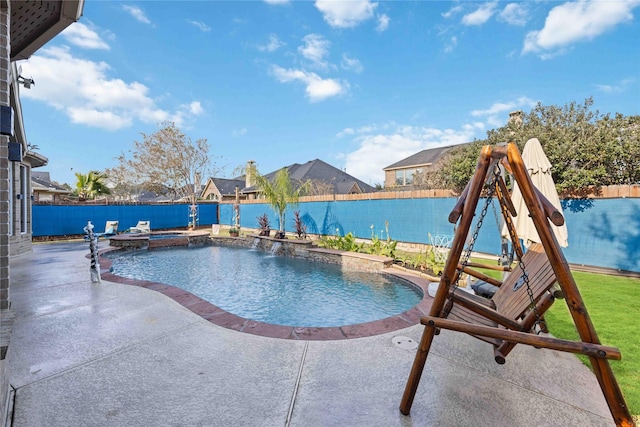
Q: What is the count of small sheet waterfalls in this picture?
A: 2